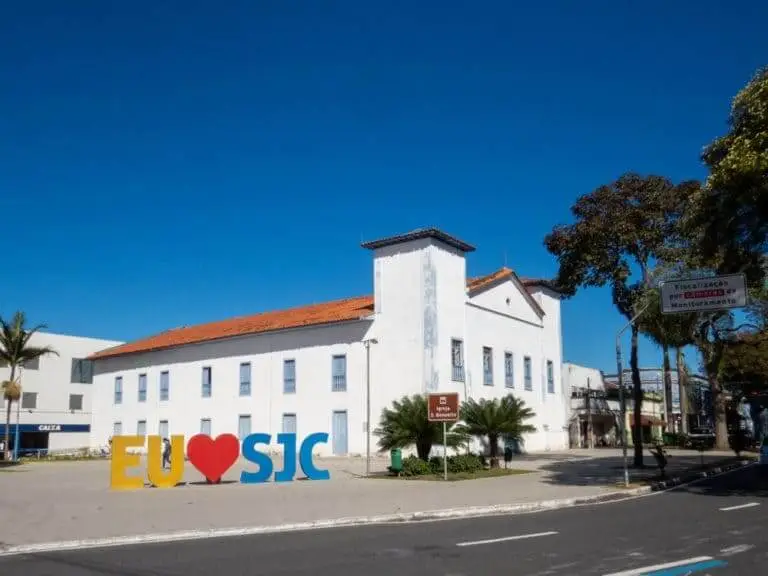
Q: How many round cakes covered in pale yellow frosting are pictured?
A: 0